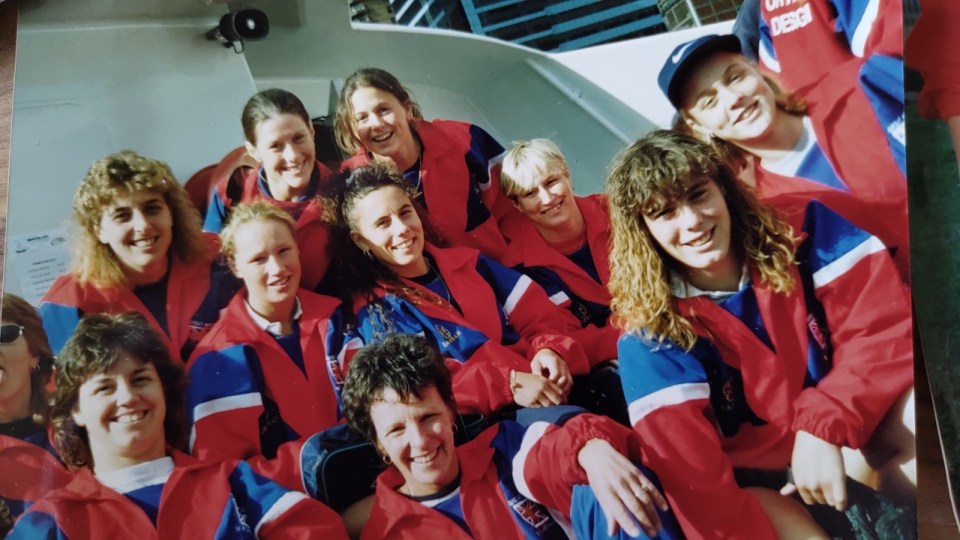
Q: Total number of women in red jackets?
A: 11